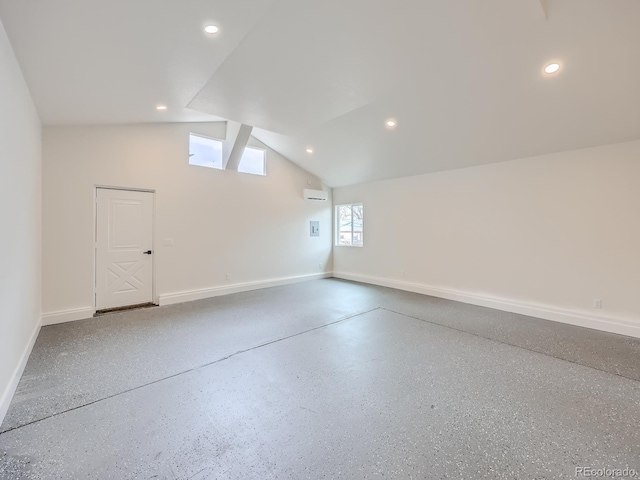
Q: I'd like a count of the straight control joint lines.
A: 2